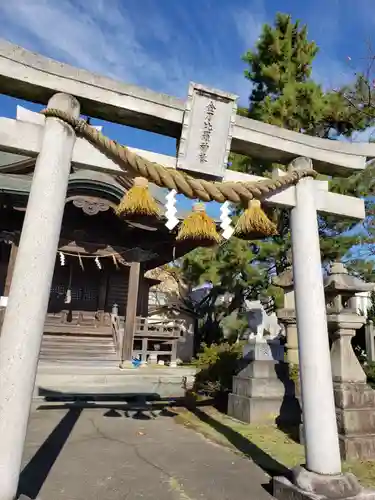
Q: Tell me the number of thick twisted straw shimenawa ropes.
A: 1